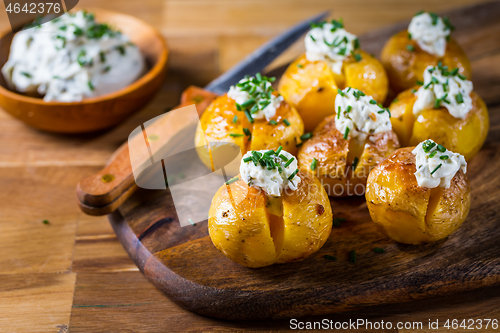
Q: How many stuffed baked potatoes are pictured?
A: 7